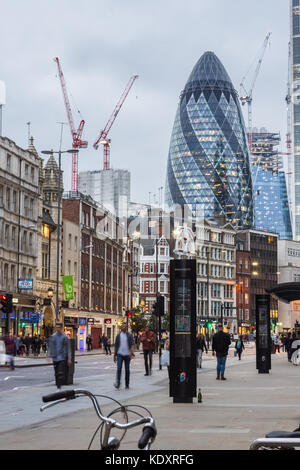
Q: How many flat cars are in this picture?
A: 0